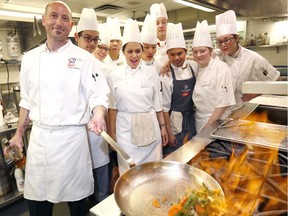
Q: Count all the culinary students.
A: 9